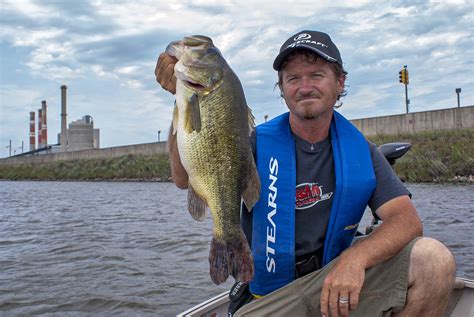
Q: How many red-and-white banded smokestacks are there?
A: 3